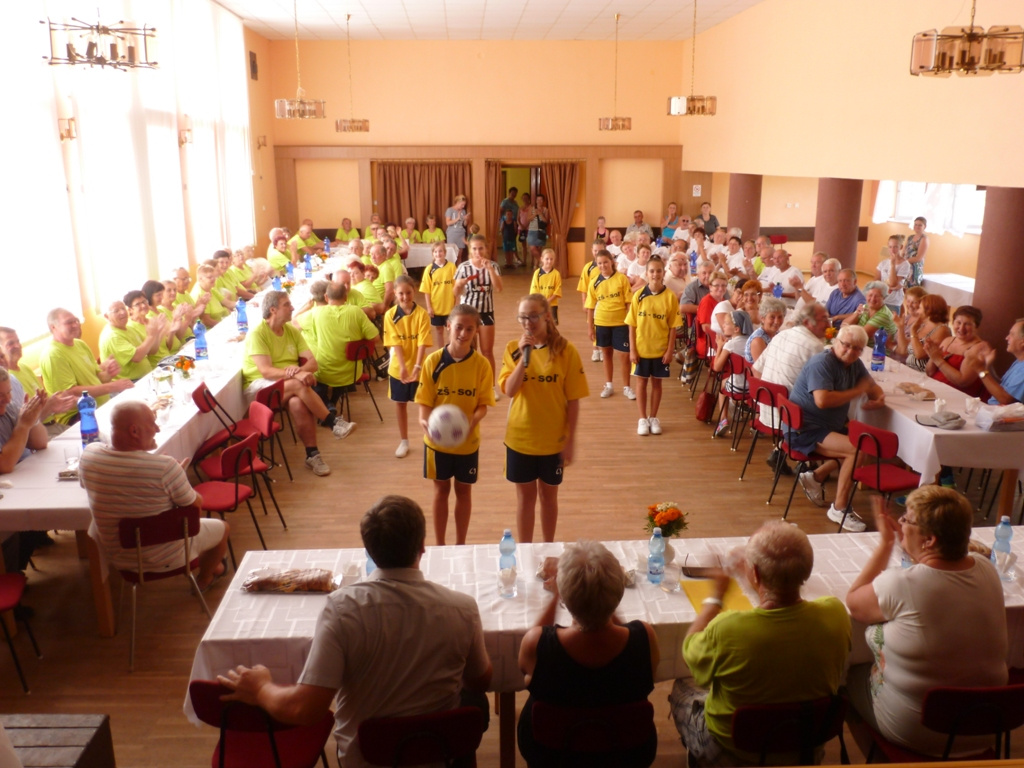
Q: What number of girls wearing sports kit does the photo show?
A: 9